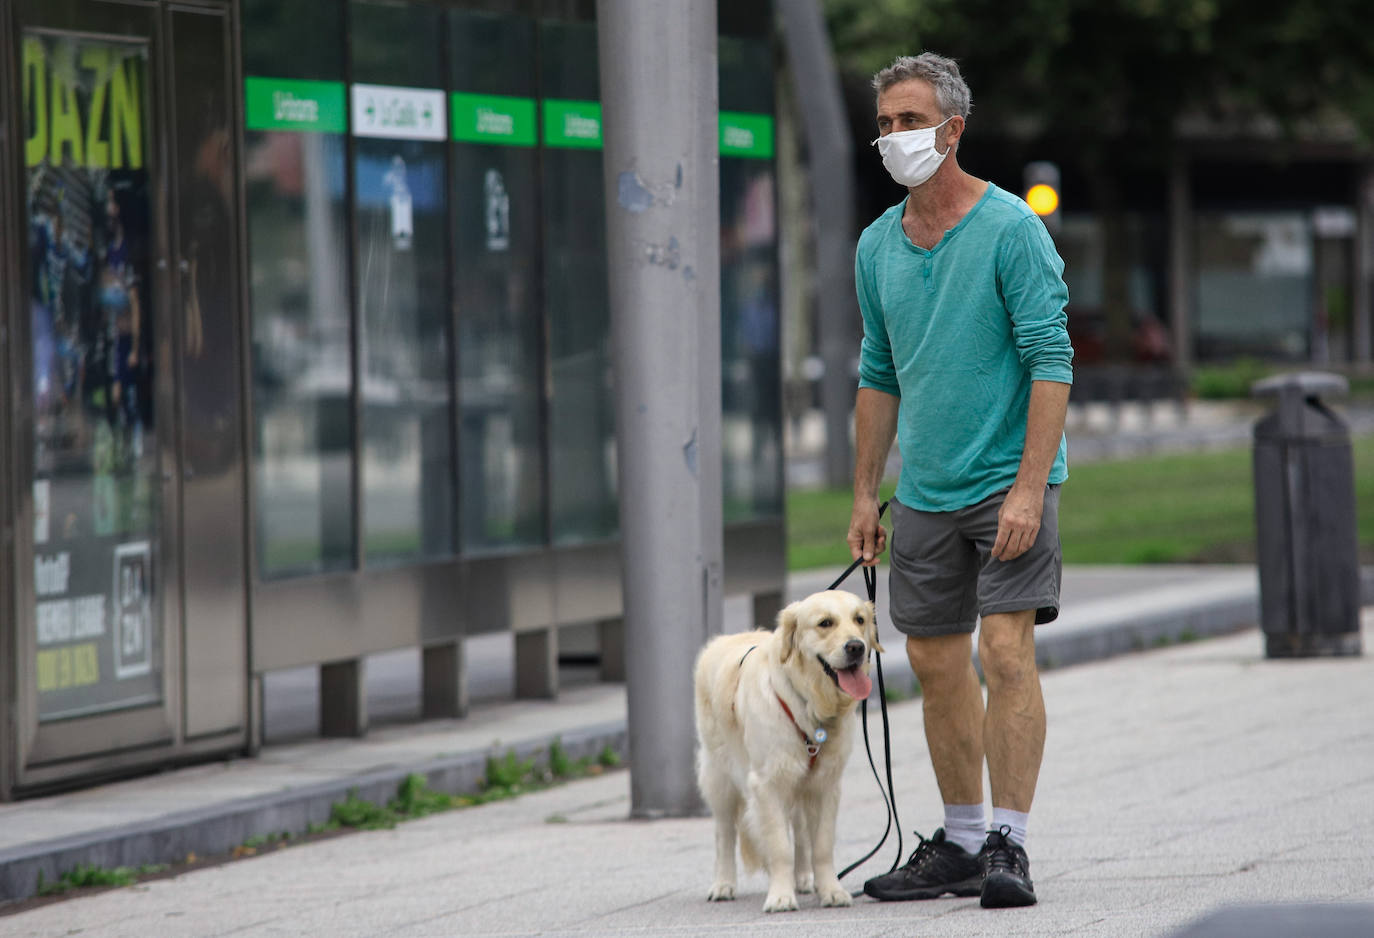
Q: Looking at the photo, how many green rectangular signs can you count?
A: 4